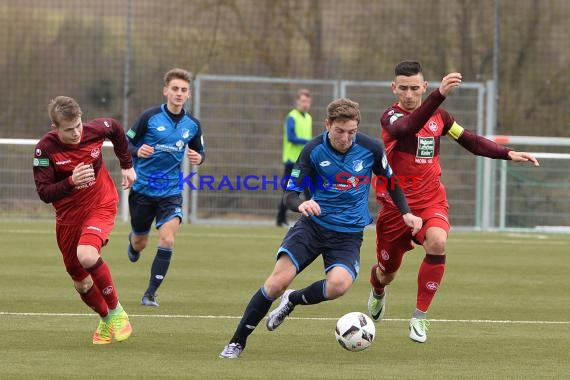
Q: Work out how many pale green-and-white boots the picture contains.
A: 2